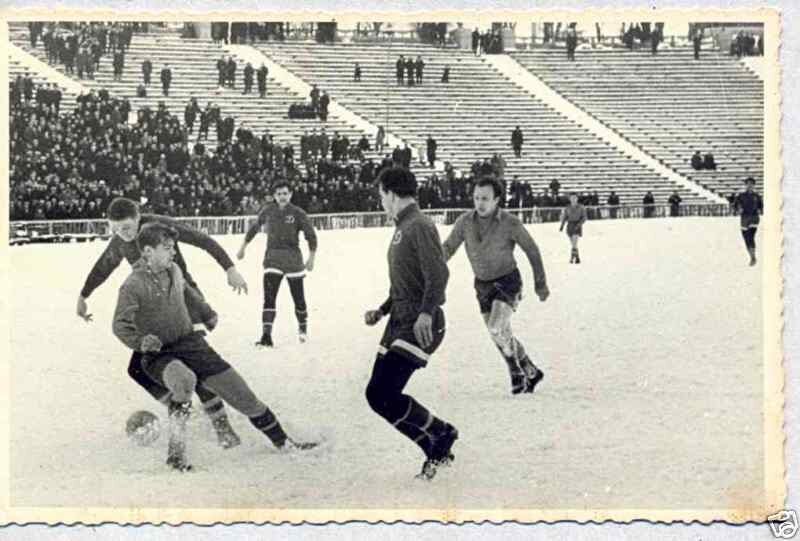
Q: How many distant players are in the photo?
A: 2